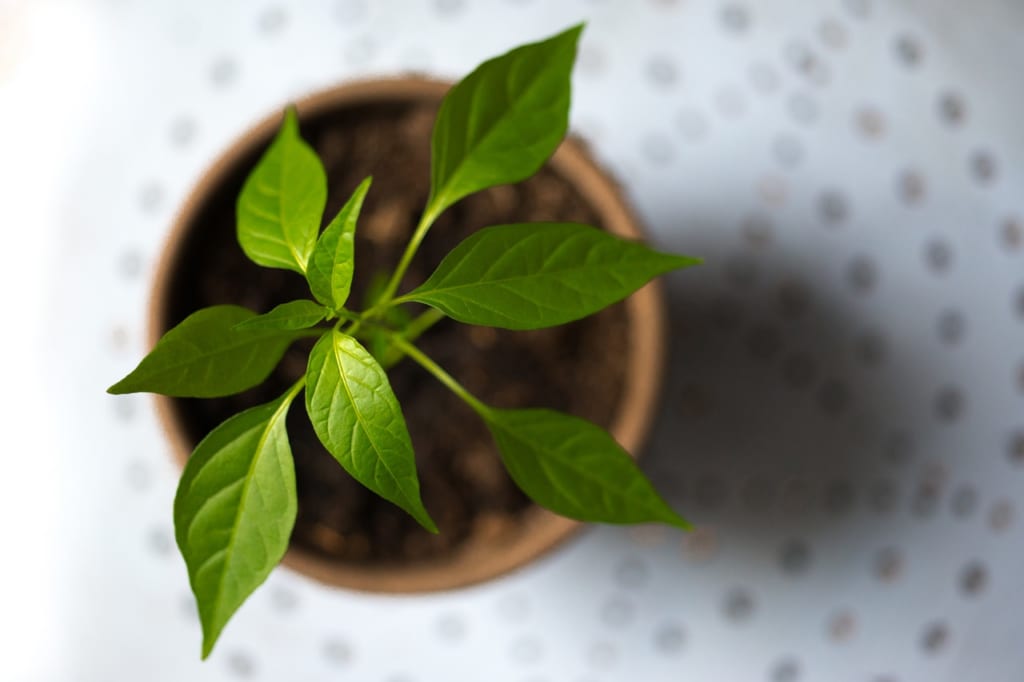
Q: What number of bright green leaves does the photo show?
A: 9